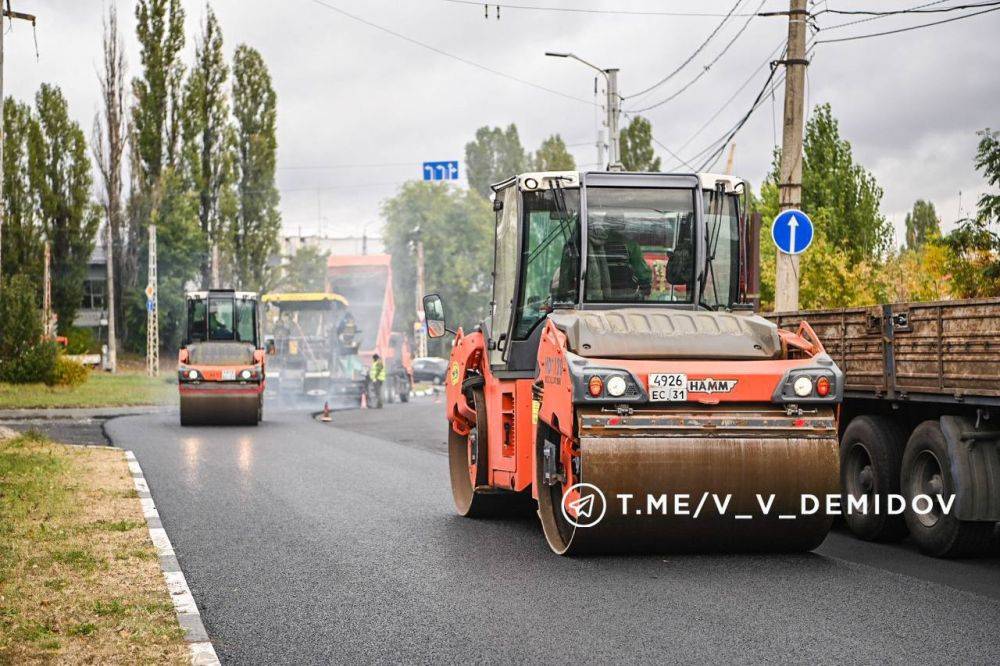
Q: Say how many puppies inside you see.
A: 0